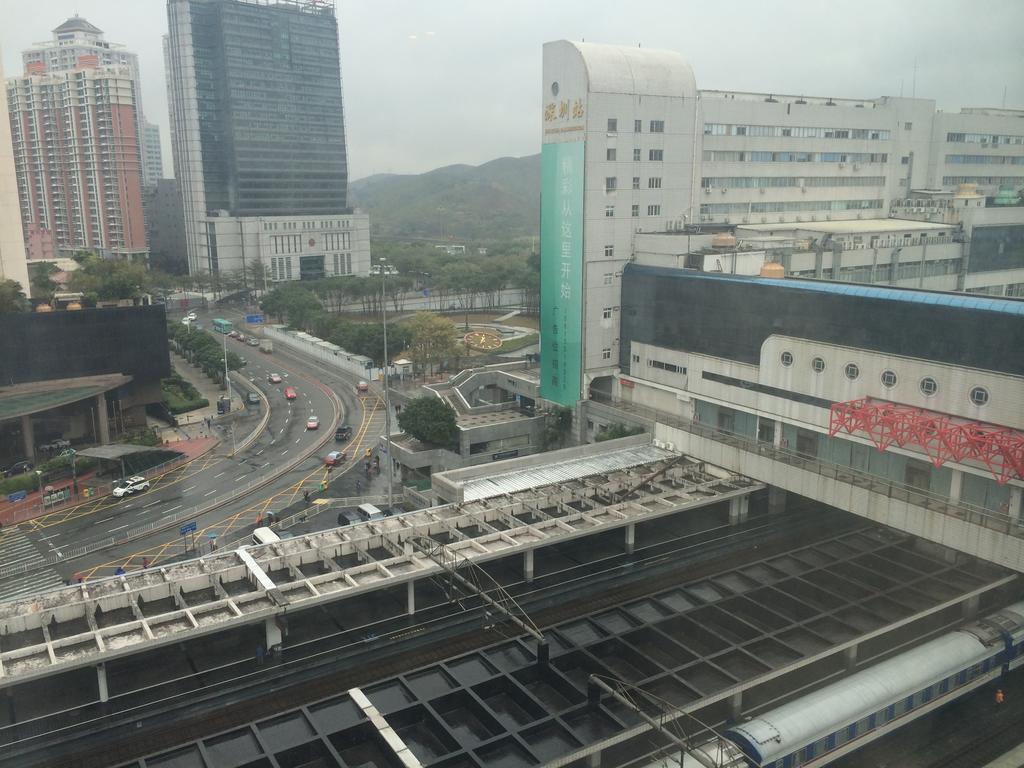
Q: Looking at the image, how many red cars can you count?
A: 5